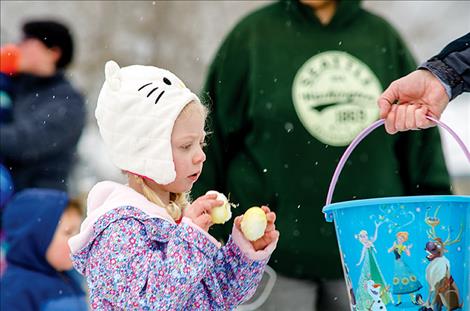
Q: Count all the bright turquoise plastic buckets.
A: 1